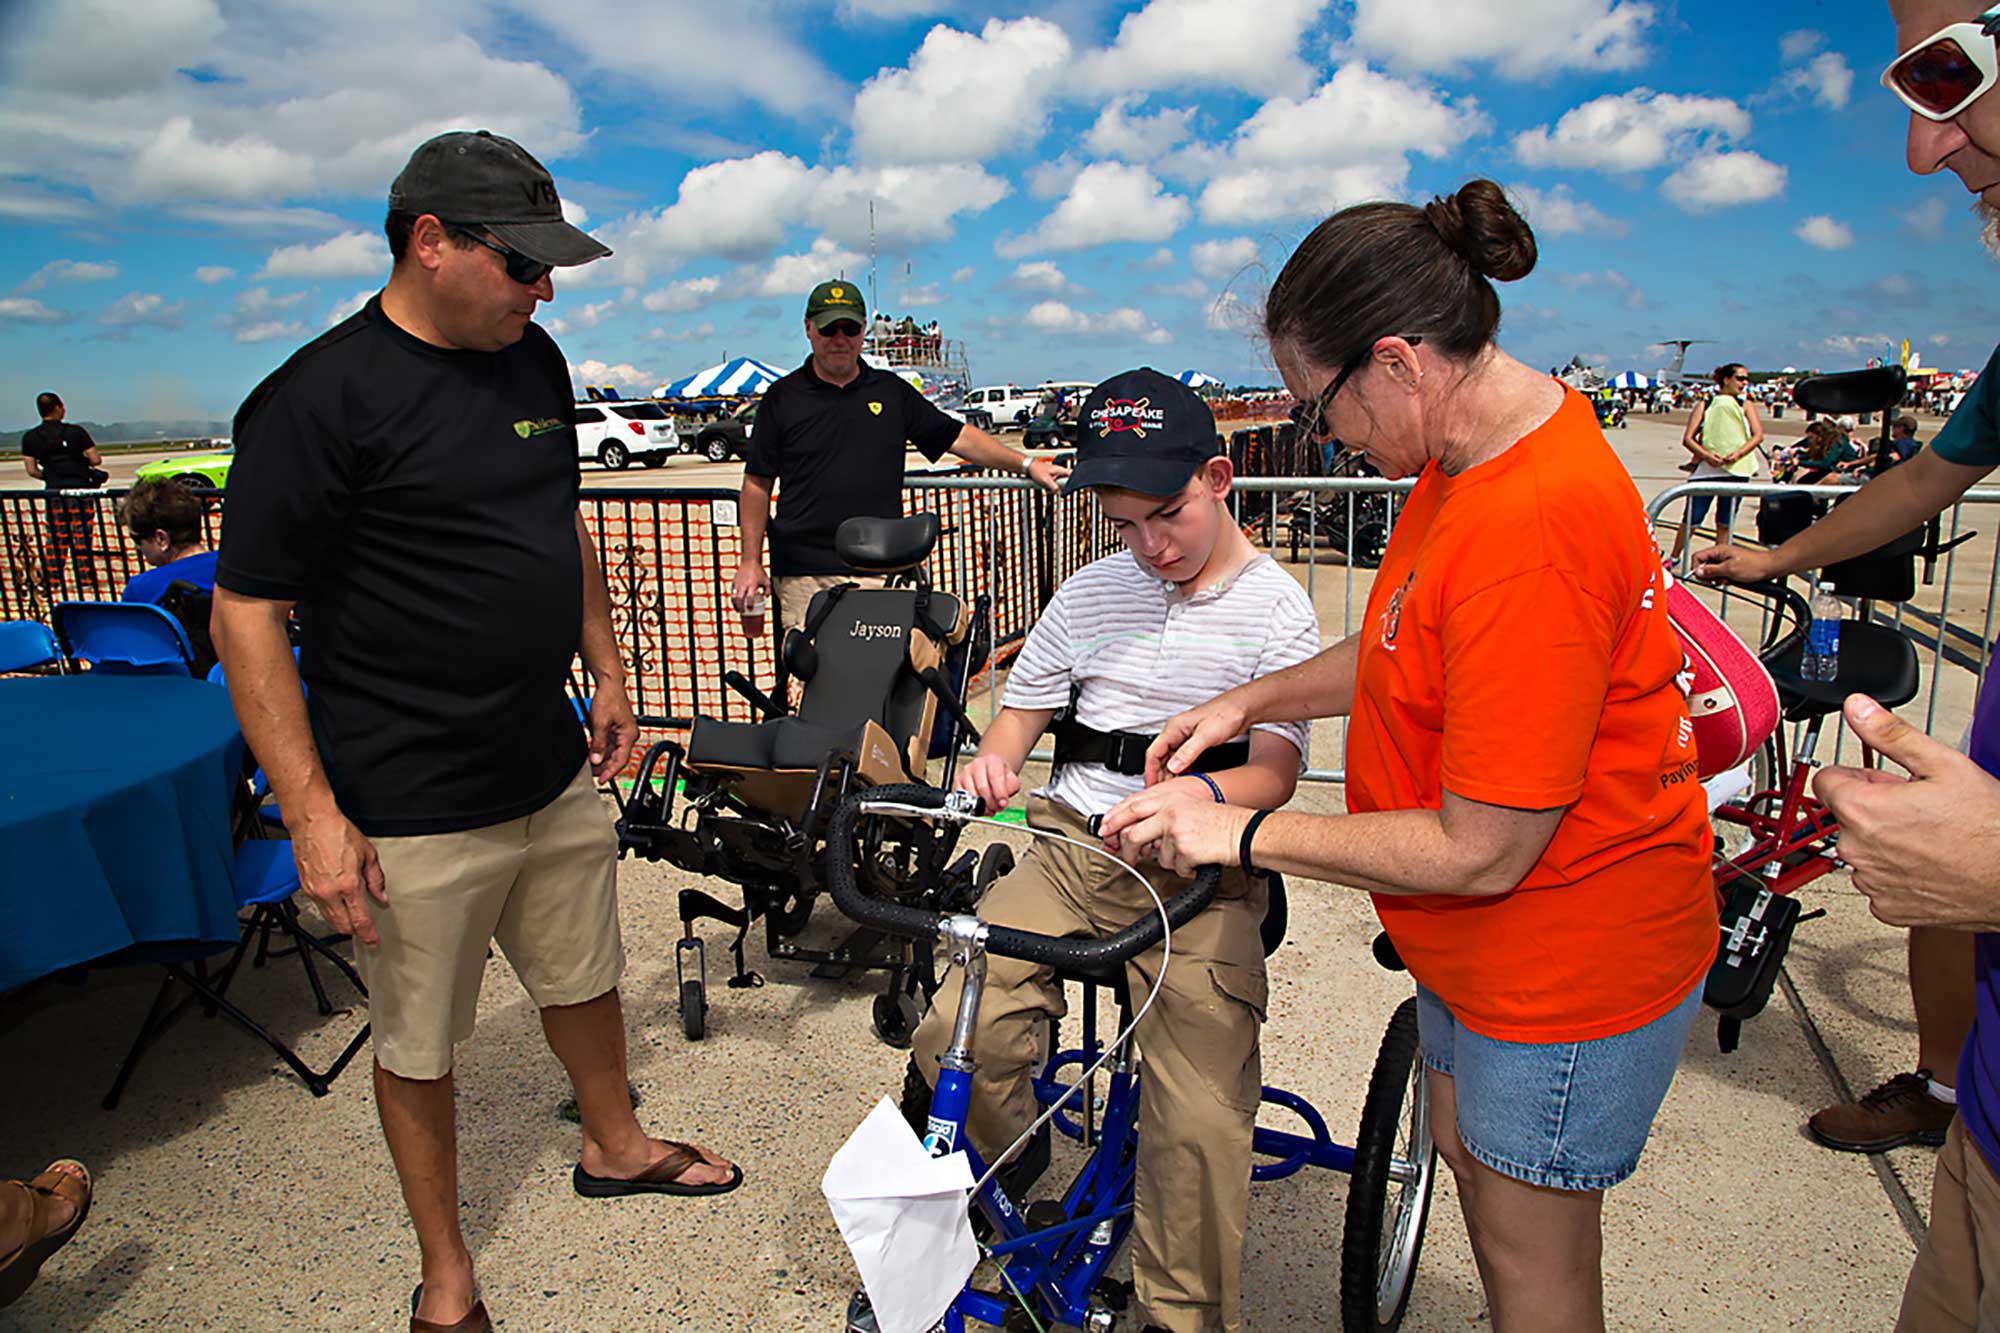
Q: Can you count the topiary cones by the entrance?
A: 0